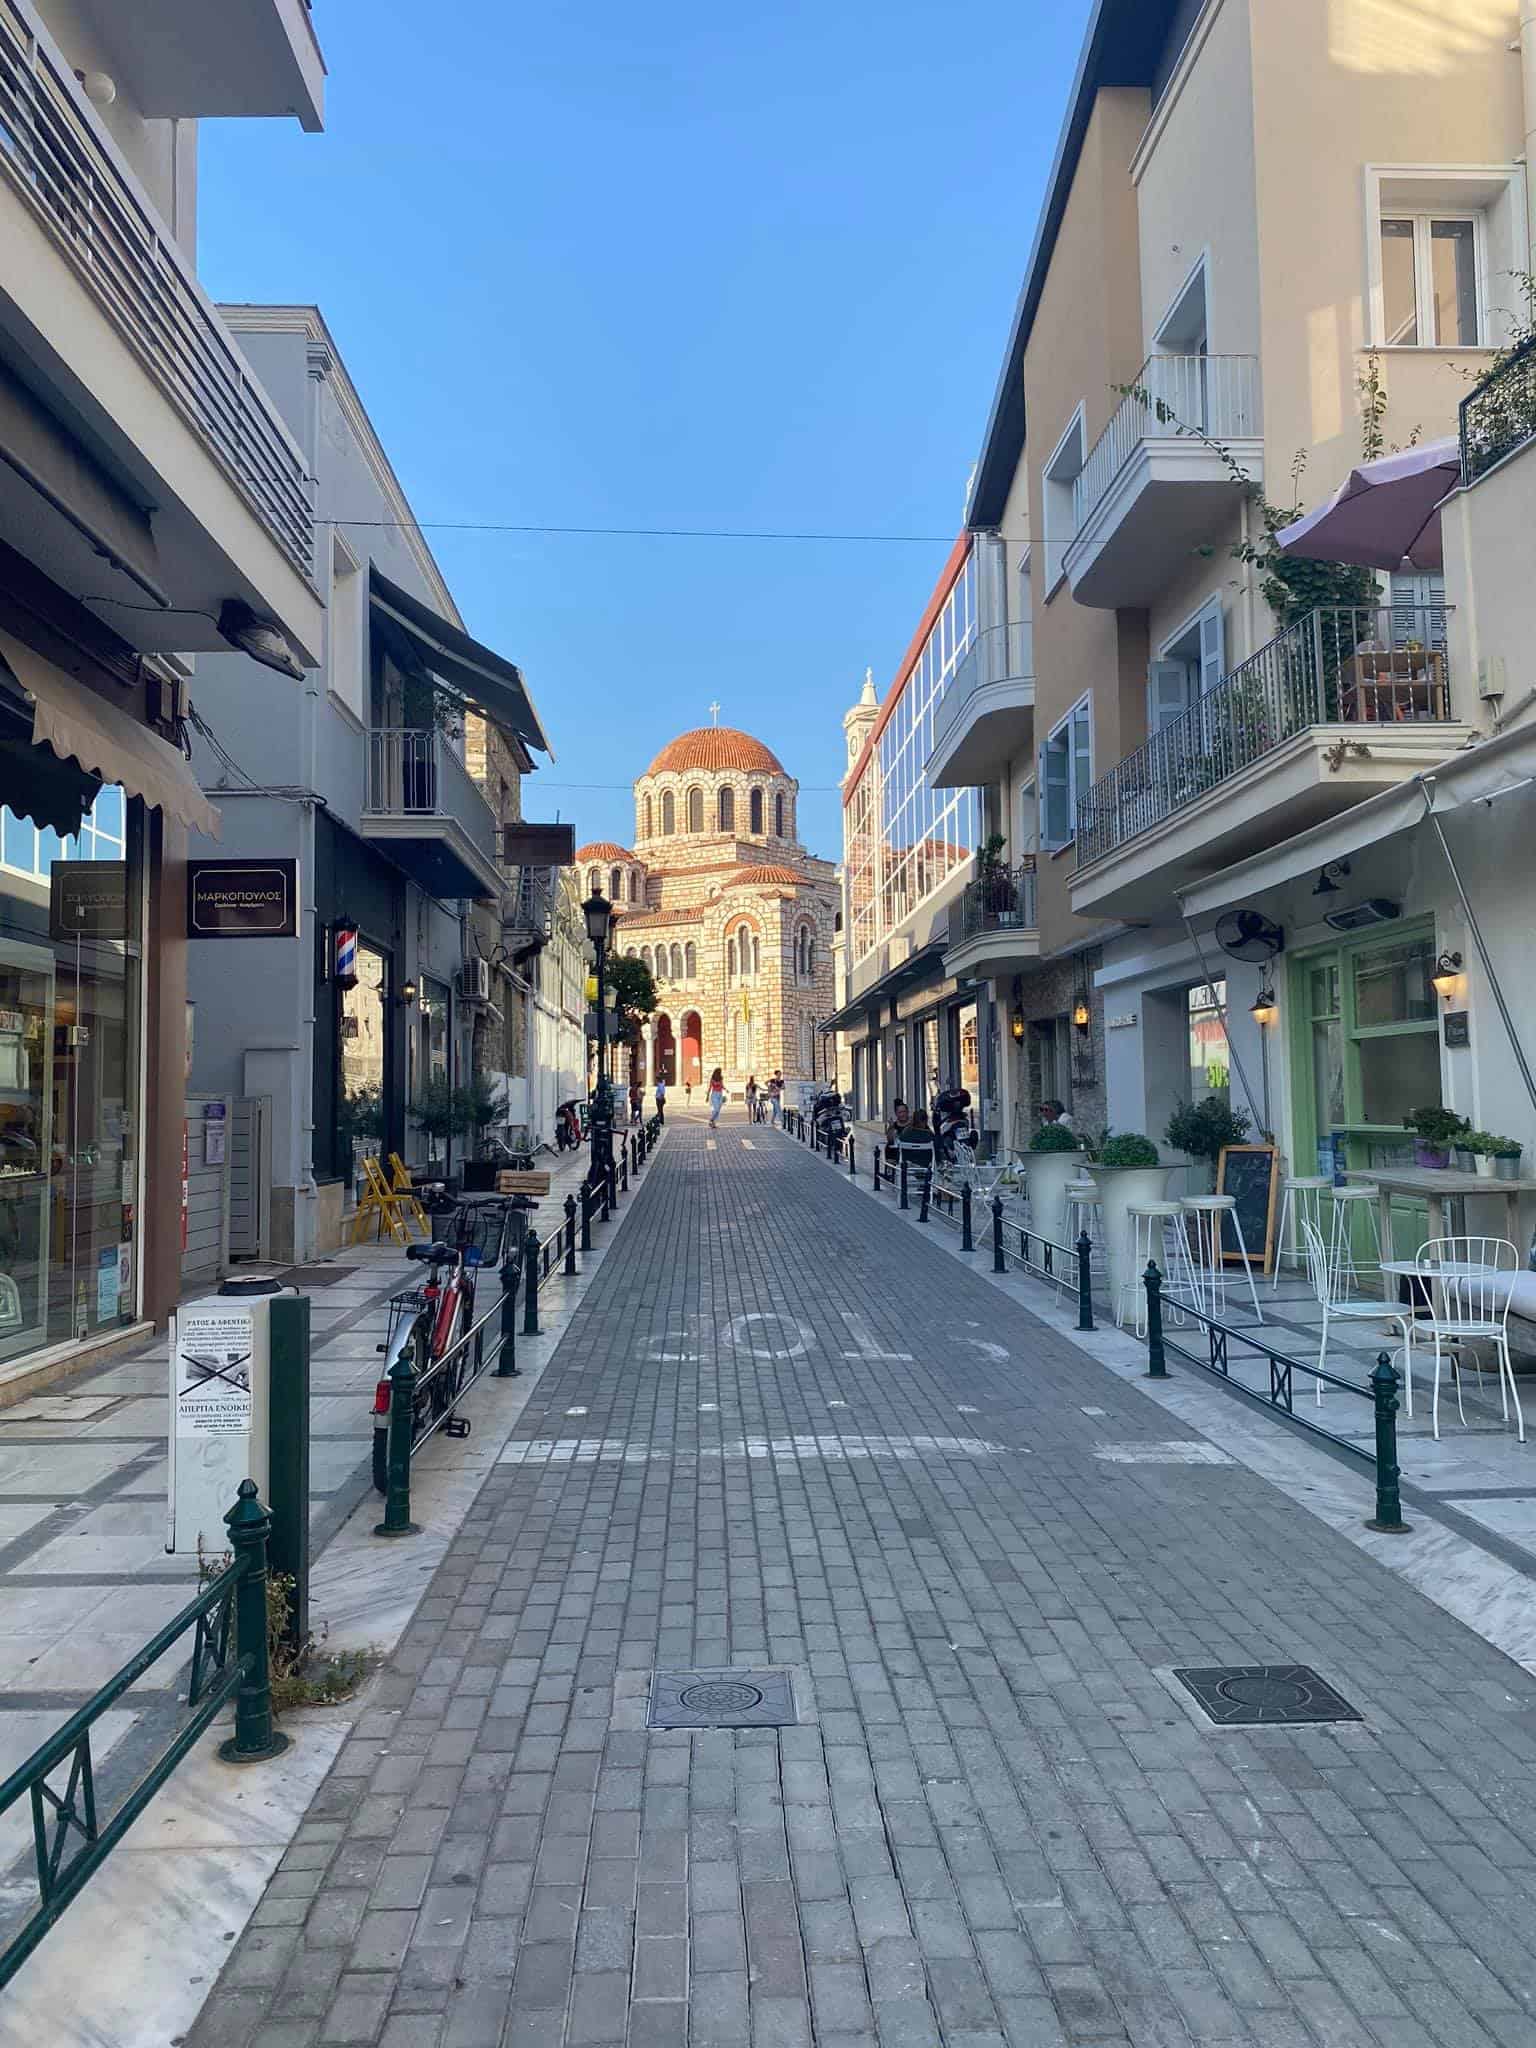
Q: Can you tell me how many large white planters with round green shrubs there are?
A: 2